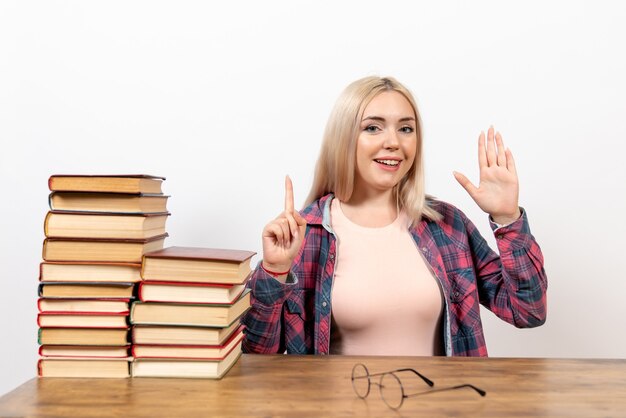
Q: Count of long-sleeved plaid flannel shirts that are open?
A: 1